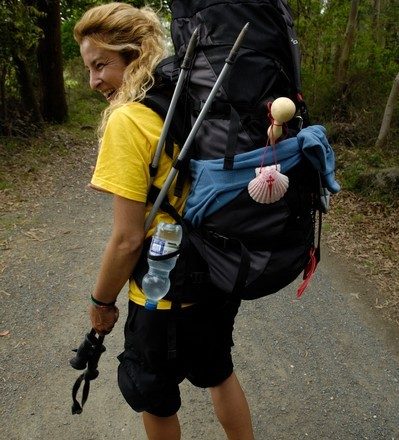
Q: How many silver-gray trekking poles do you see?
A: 2